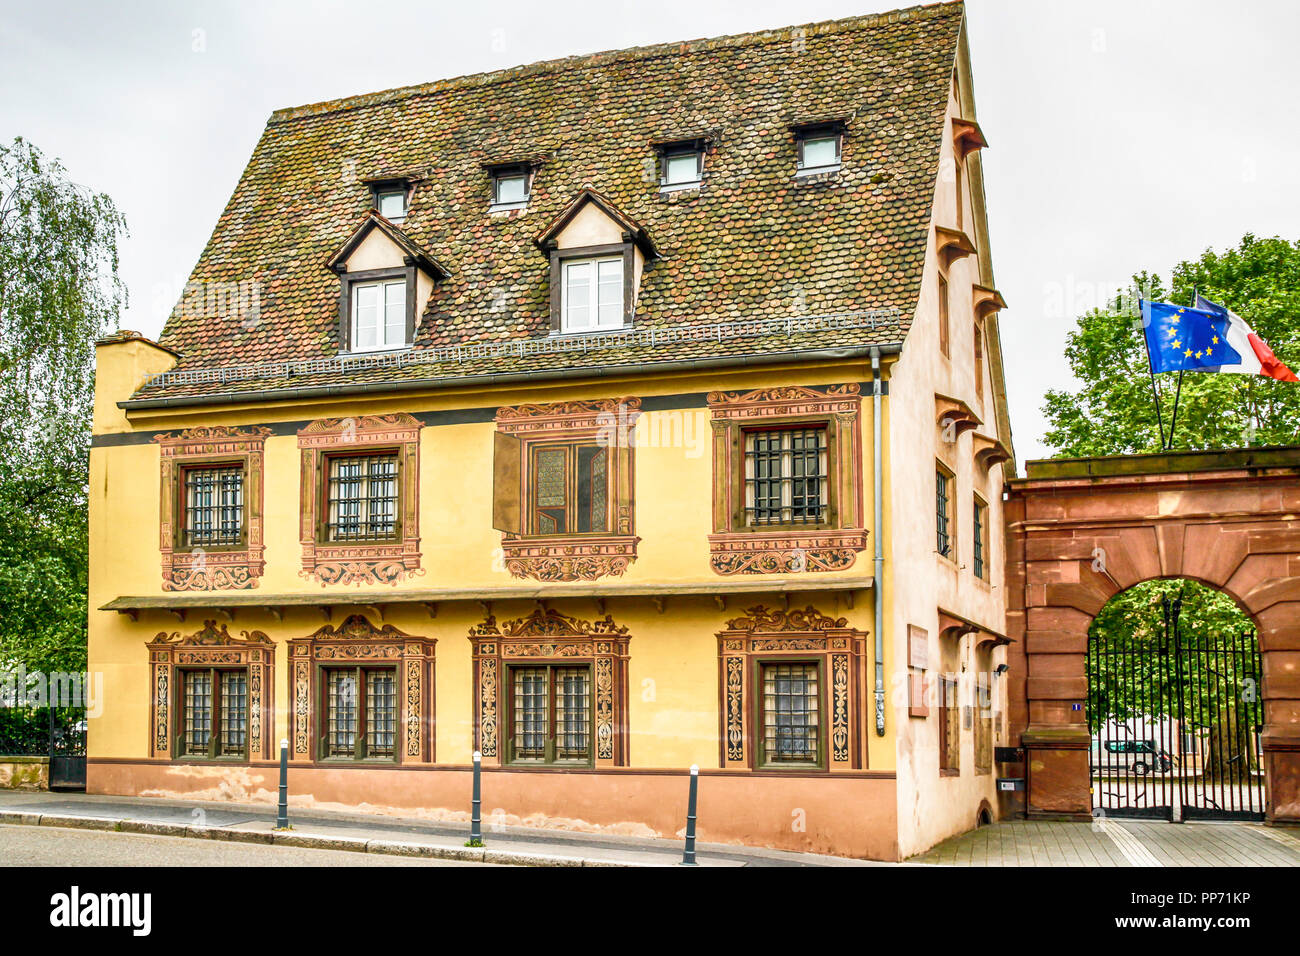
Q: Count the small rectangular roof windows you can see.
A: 4